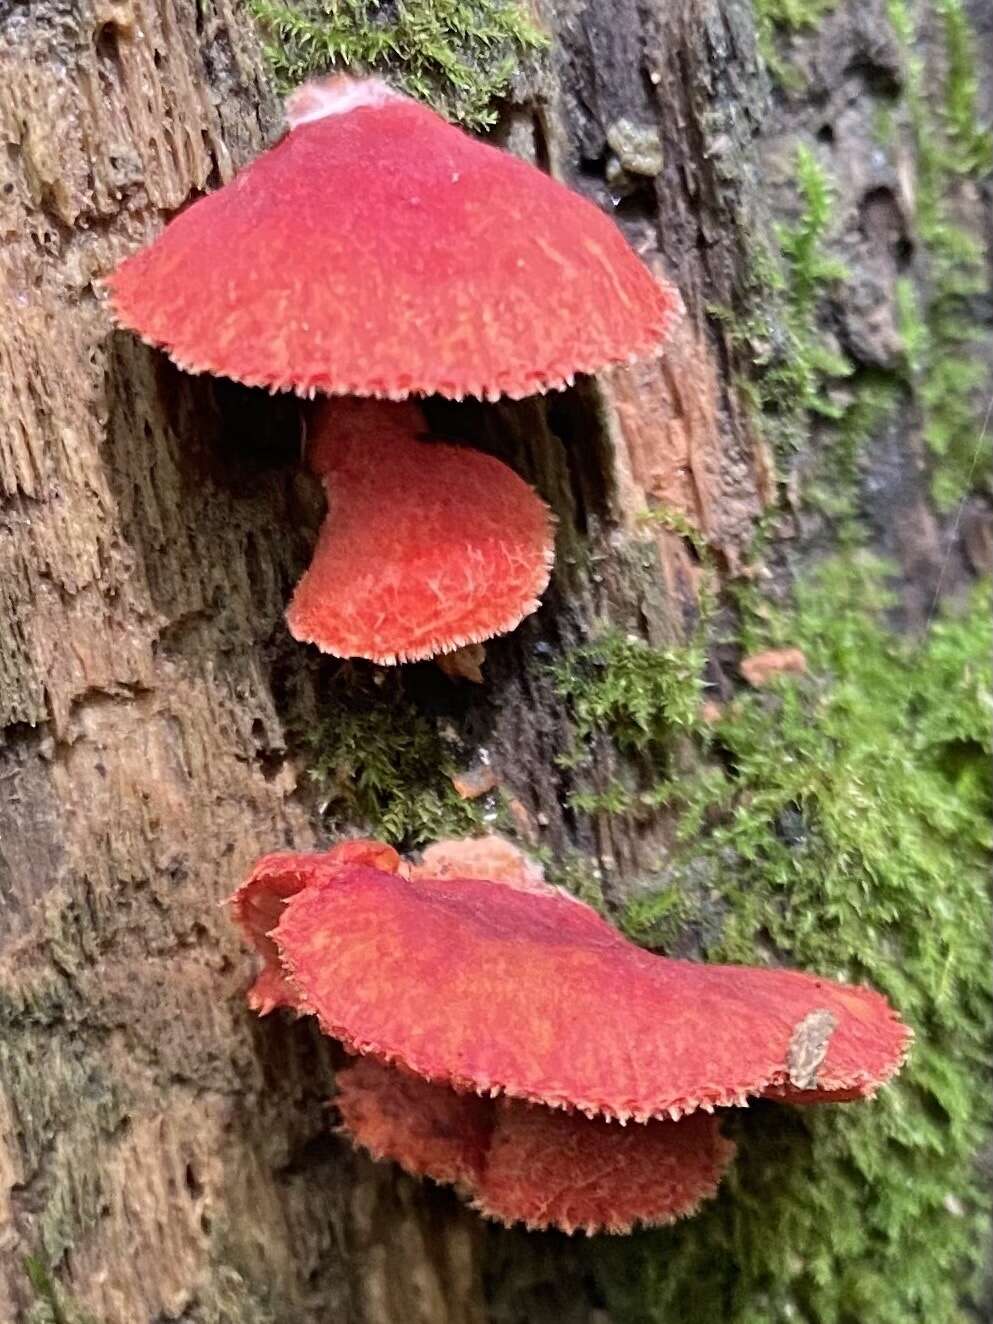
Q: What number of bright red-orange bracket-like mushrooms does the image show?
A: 4